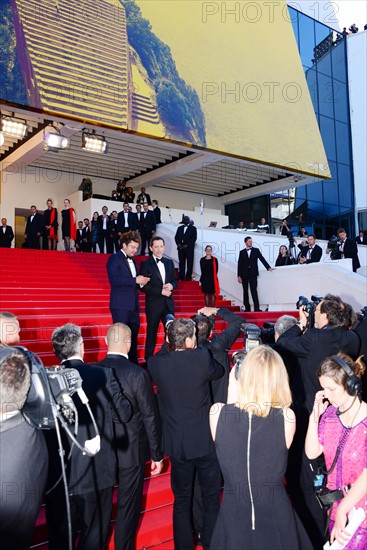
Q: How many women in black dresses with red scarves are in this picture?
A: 3